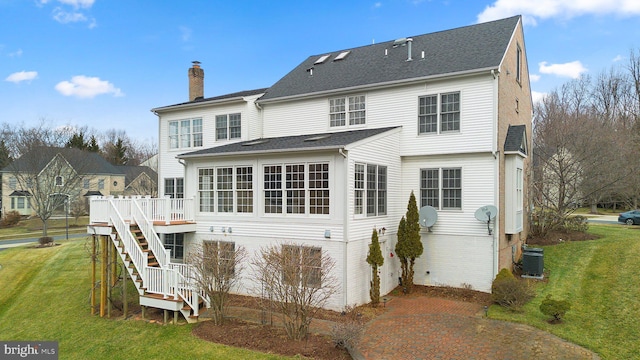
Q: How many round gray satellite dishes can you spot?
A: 2